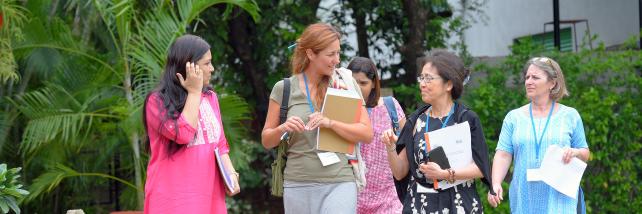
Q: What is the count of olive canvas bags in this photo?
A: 1